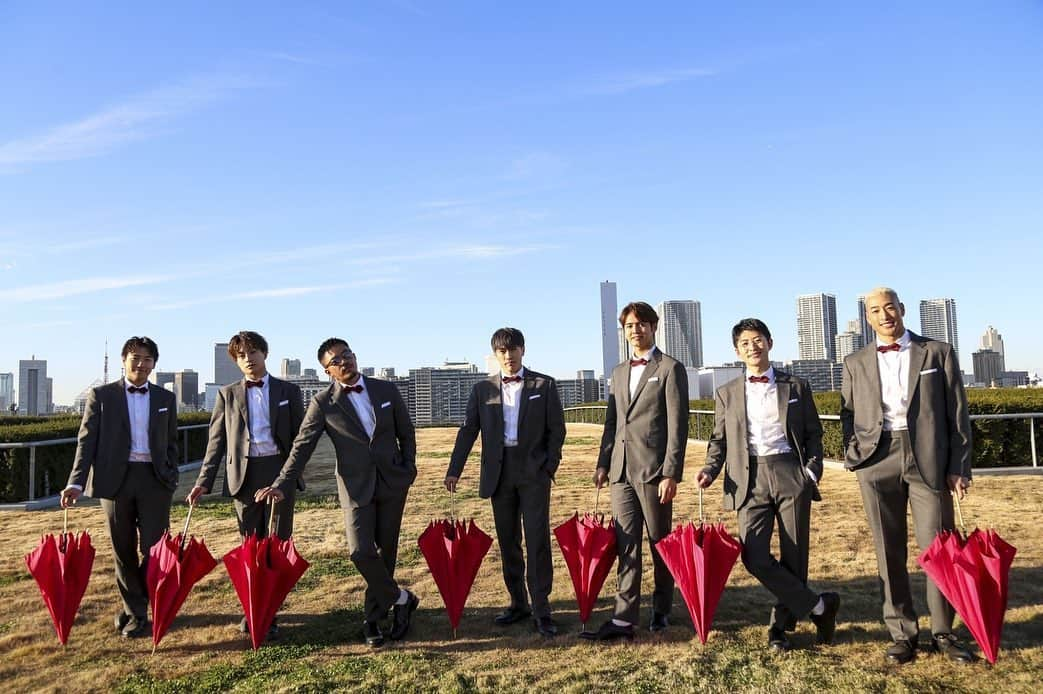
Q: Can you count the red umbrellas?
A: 7